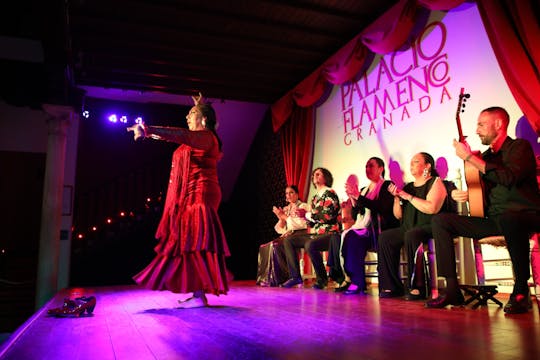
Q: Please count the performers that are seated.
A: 5